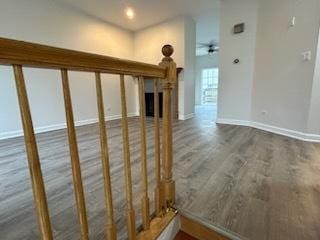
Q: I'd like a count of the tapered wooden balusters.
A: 6